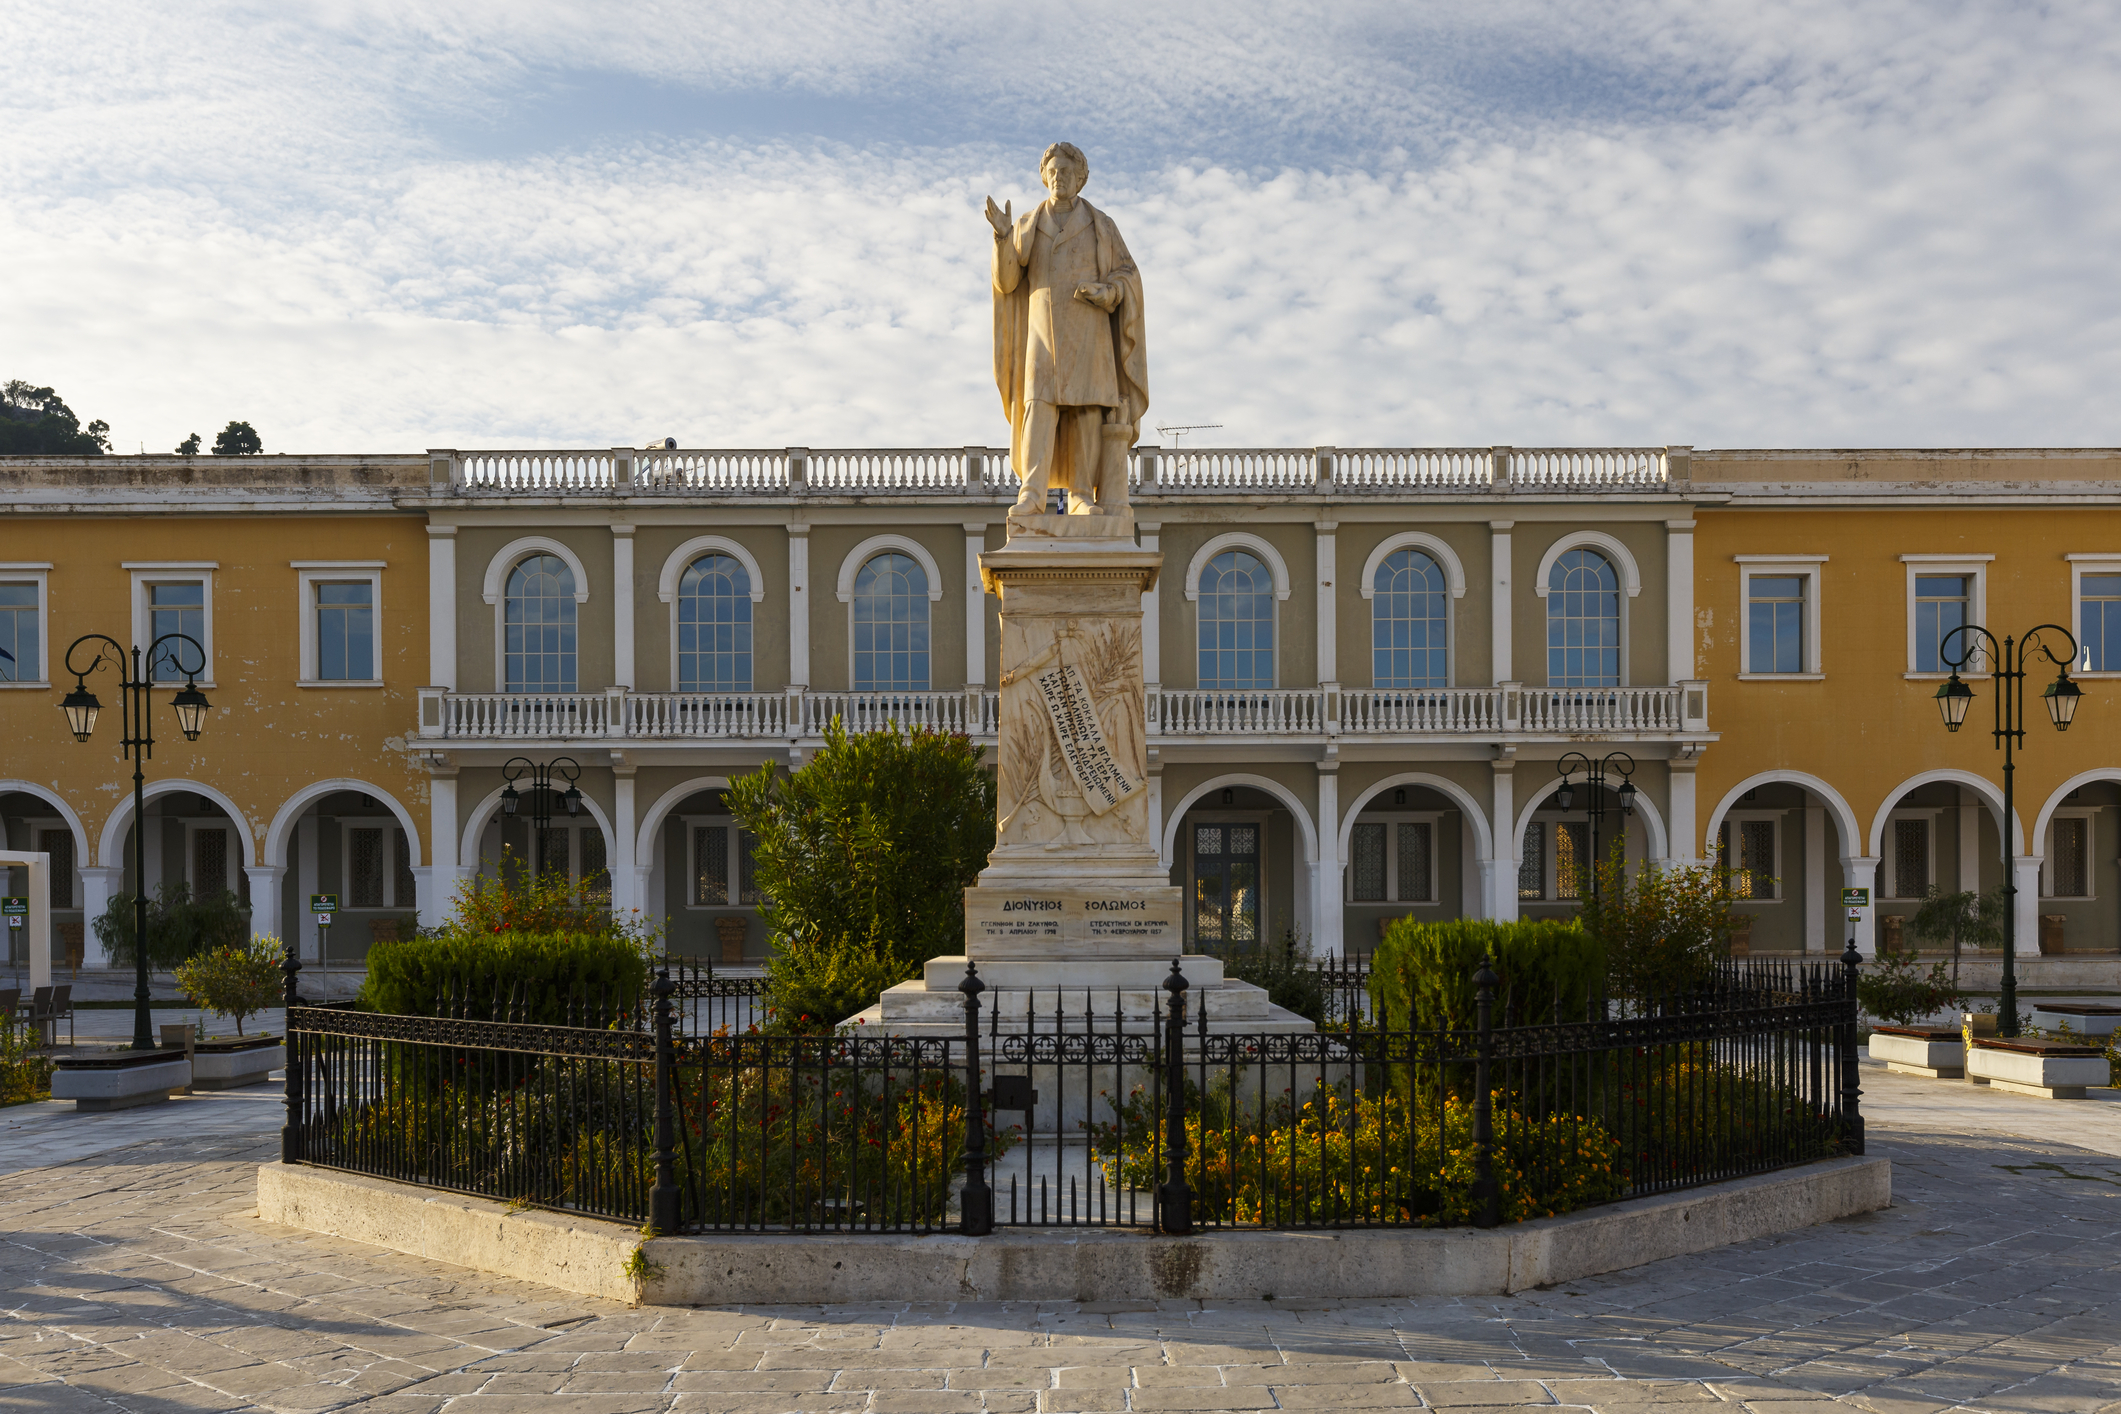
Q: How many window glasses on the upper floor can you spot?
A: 12